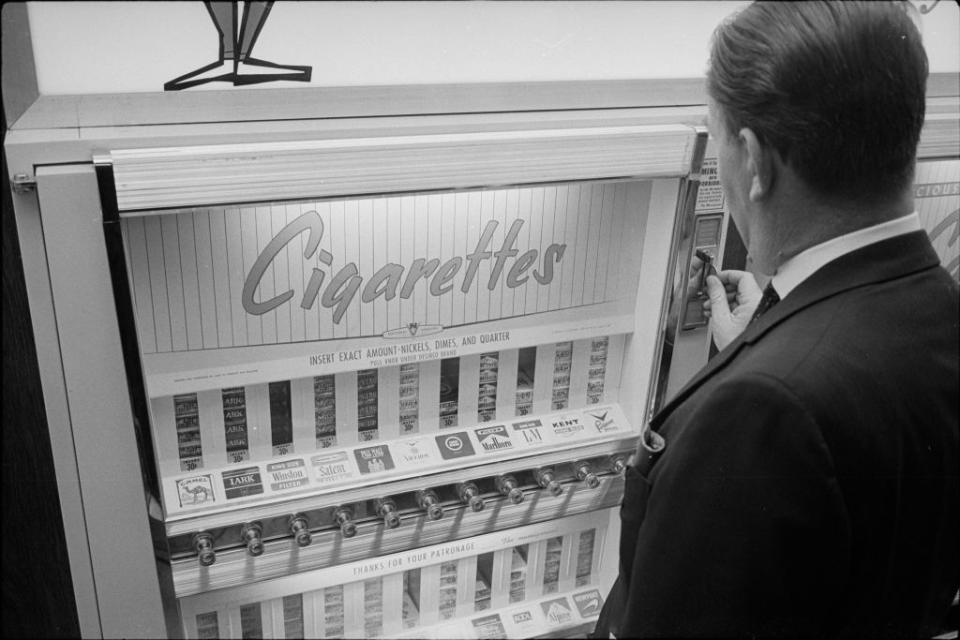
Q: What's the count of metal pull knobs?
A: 11